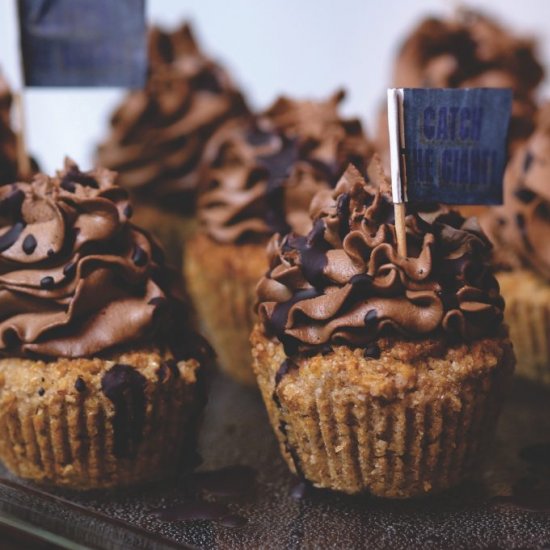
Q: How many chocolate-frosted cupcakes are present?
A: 7